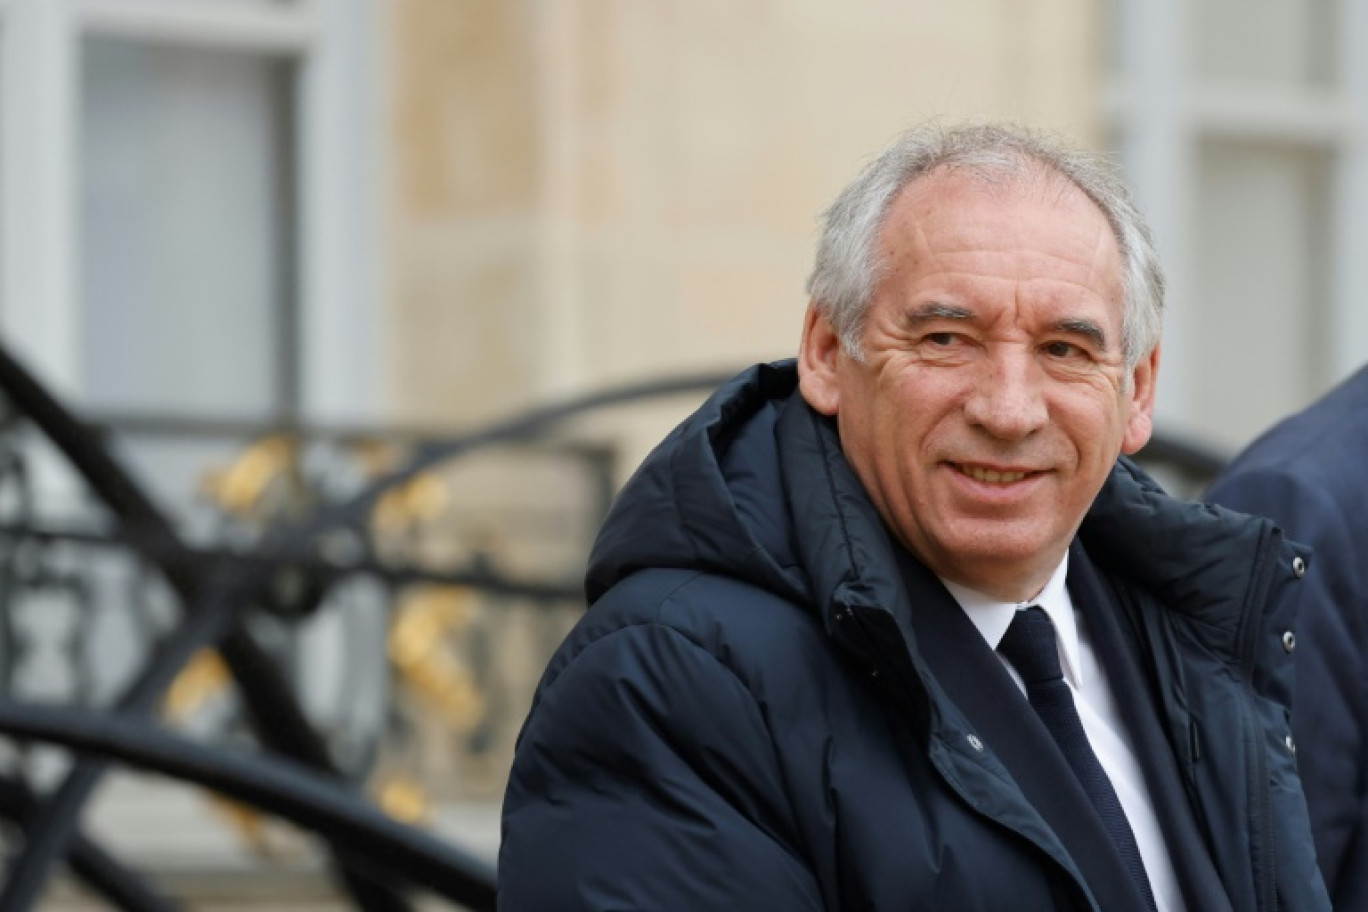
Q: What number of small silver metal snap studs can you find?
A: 4